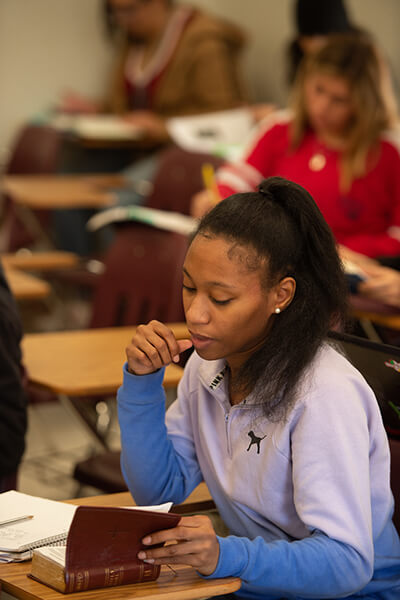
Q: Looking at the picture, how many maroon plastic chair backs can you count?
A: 3